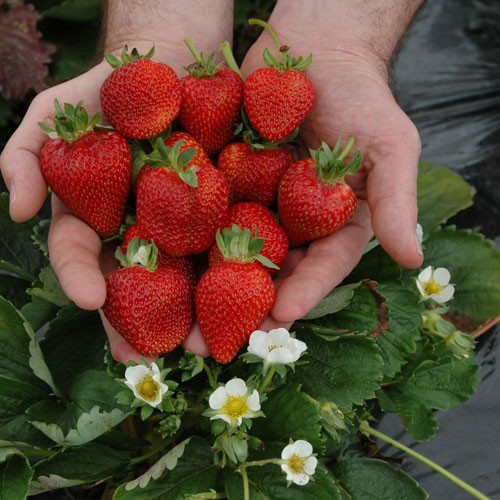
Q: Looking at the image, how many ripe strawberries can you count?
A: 12